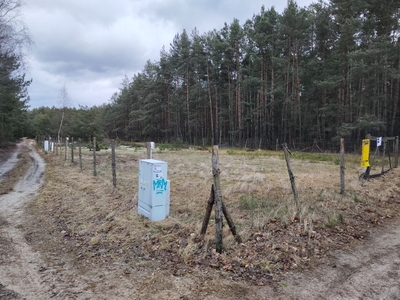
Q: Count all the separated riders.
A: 0